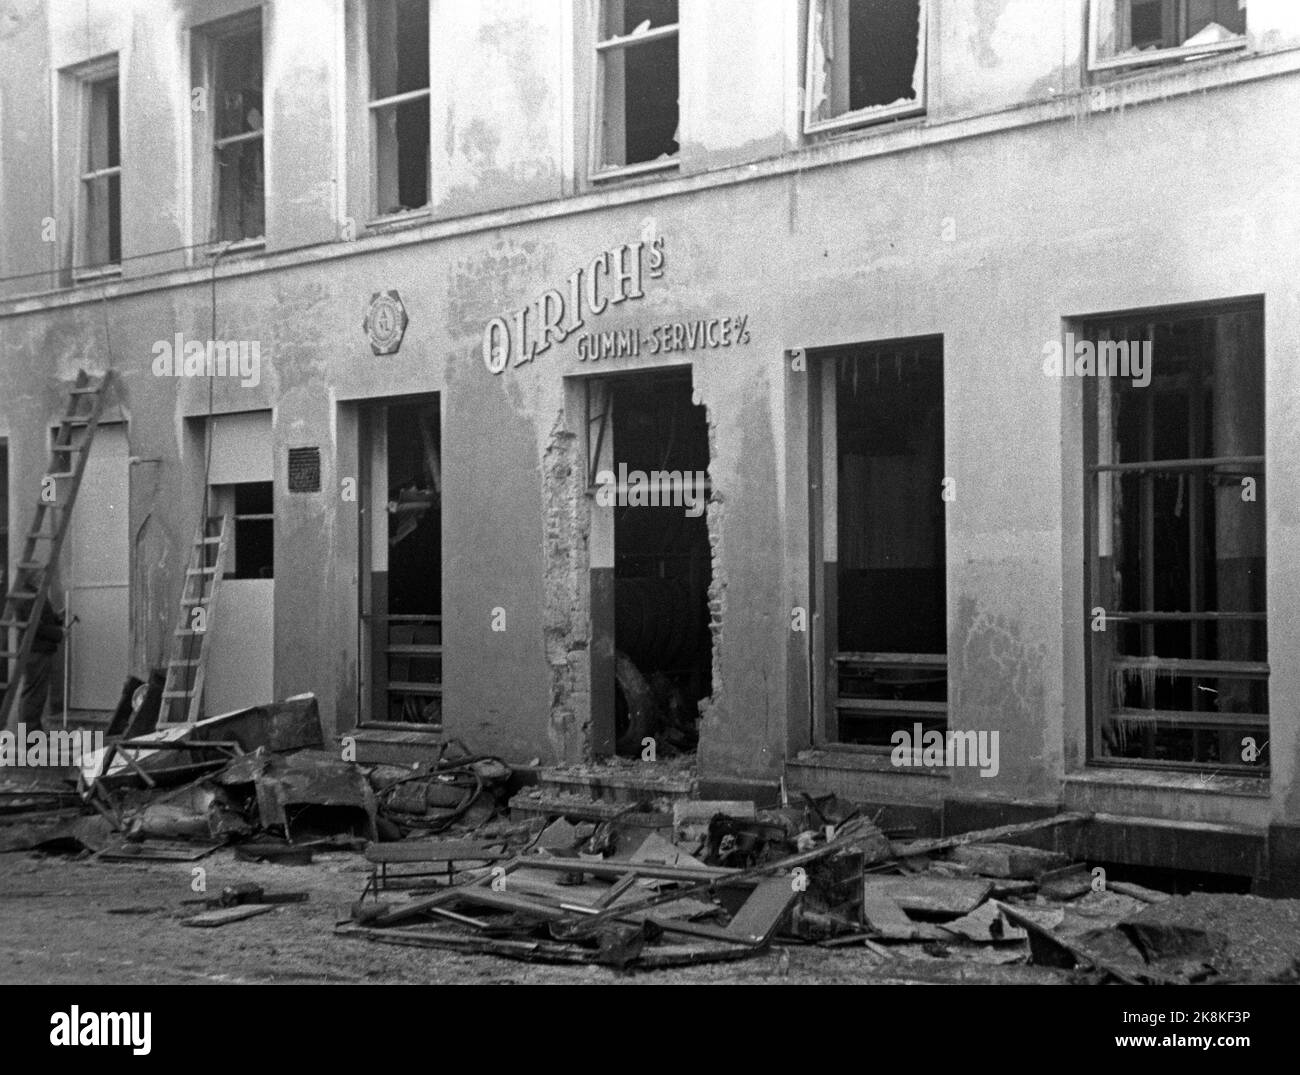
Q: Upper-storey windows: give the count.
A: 6